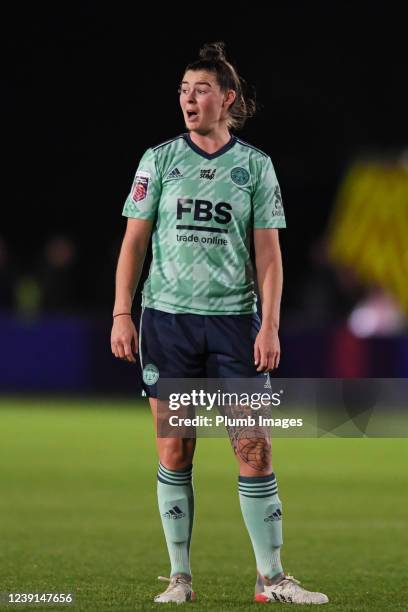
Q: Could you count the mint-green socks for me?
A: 2